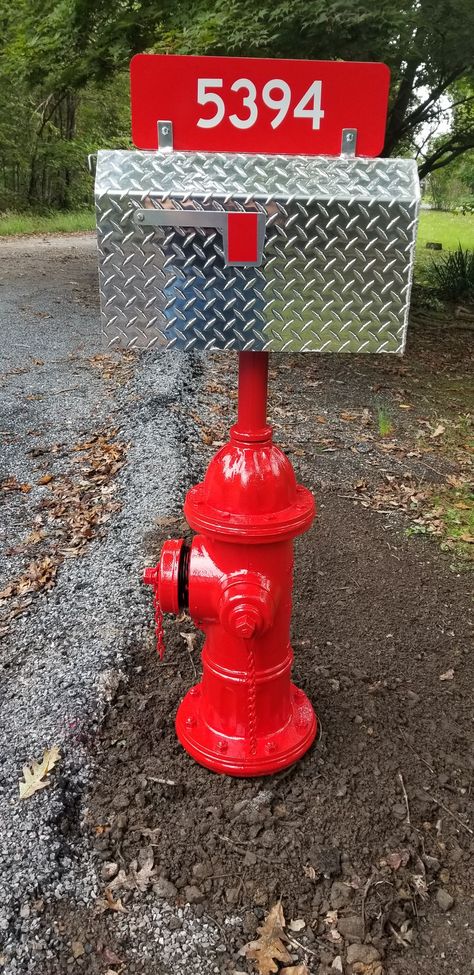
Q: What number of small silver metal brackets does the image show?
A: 2